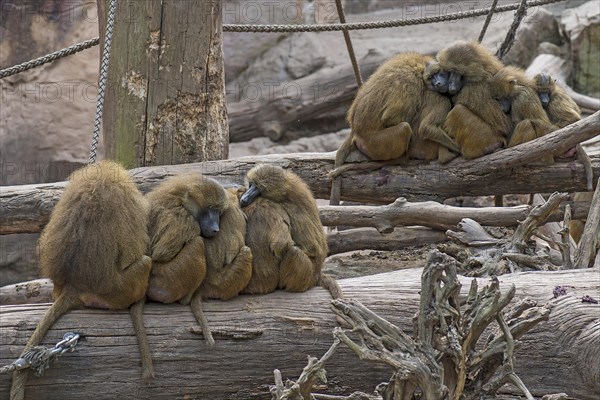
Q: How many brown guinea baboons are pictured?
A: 10